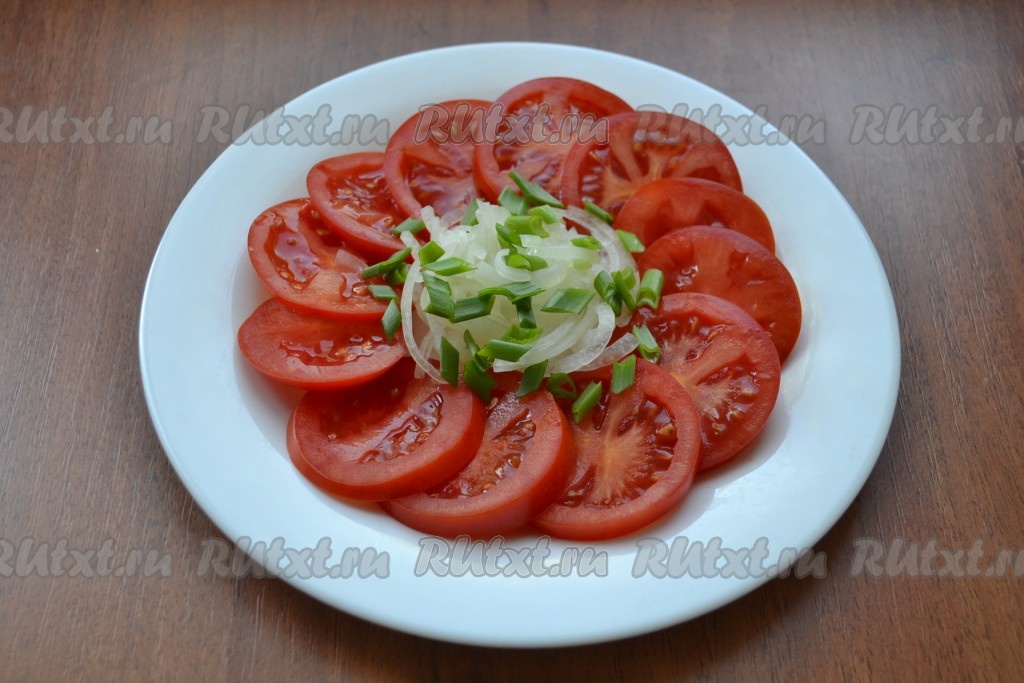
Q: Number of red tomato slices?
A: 12